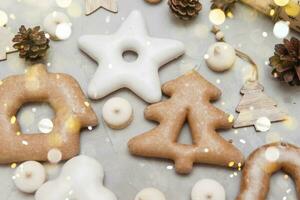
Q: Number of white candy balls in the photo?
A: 6